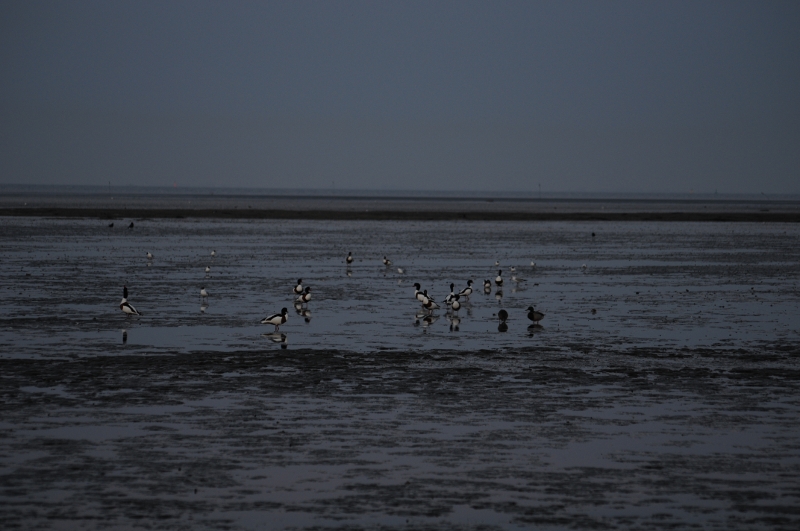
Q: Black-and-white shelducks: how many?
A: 13